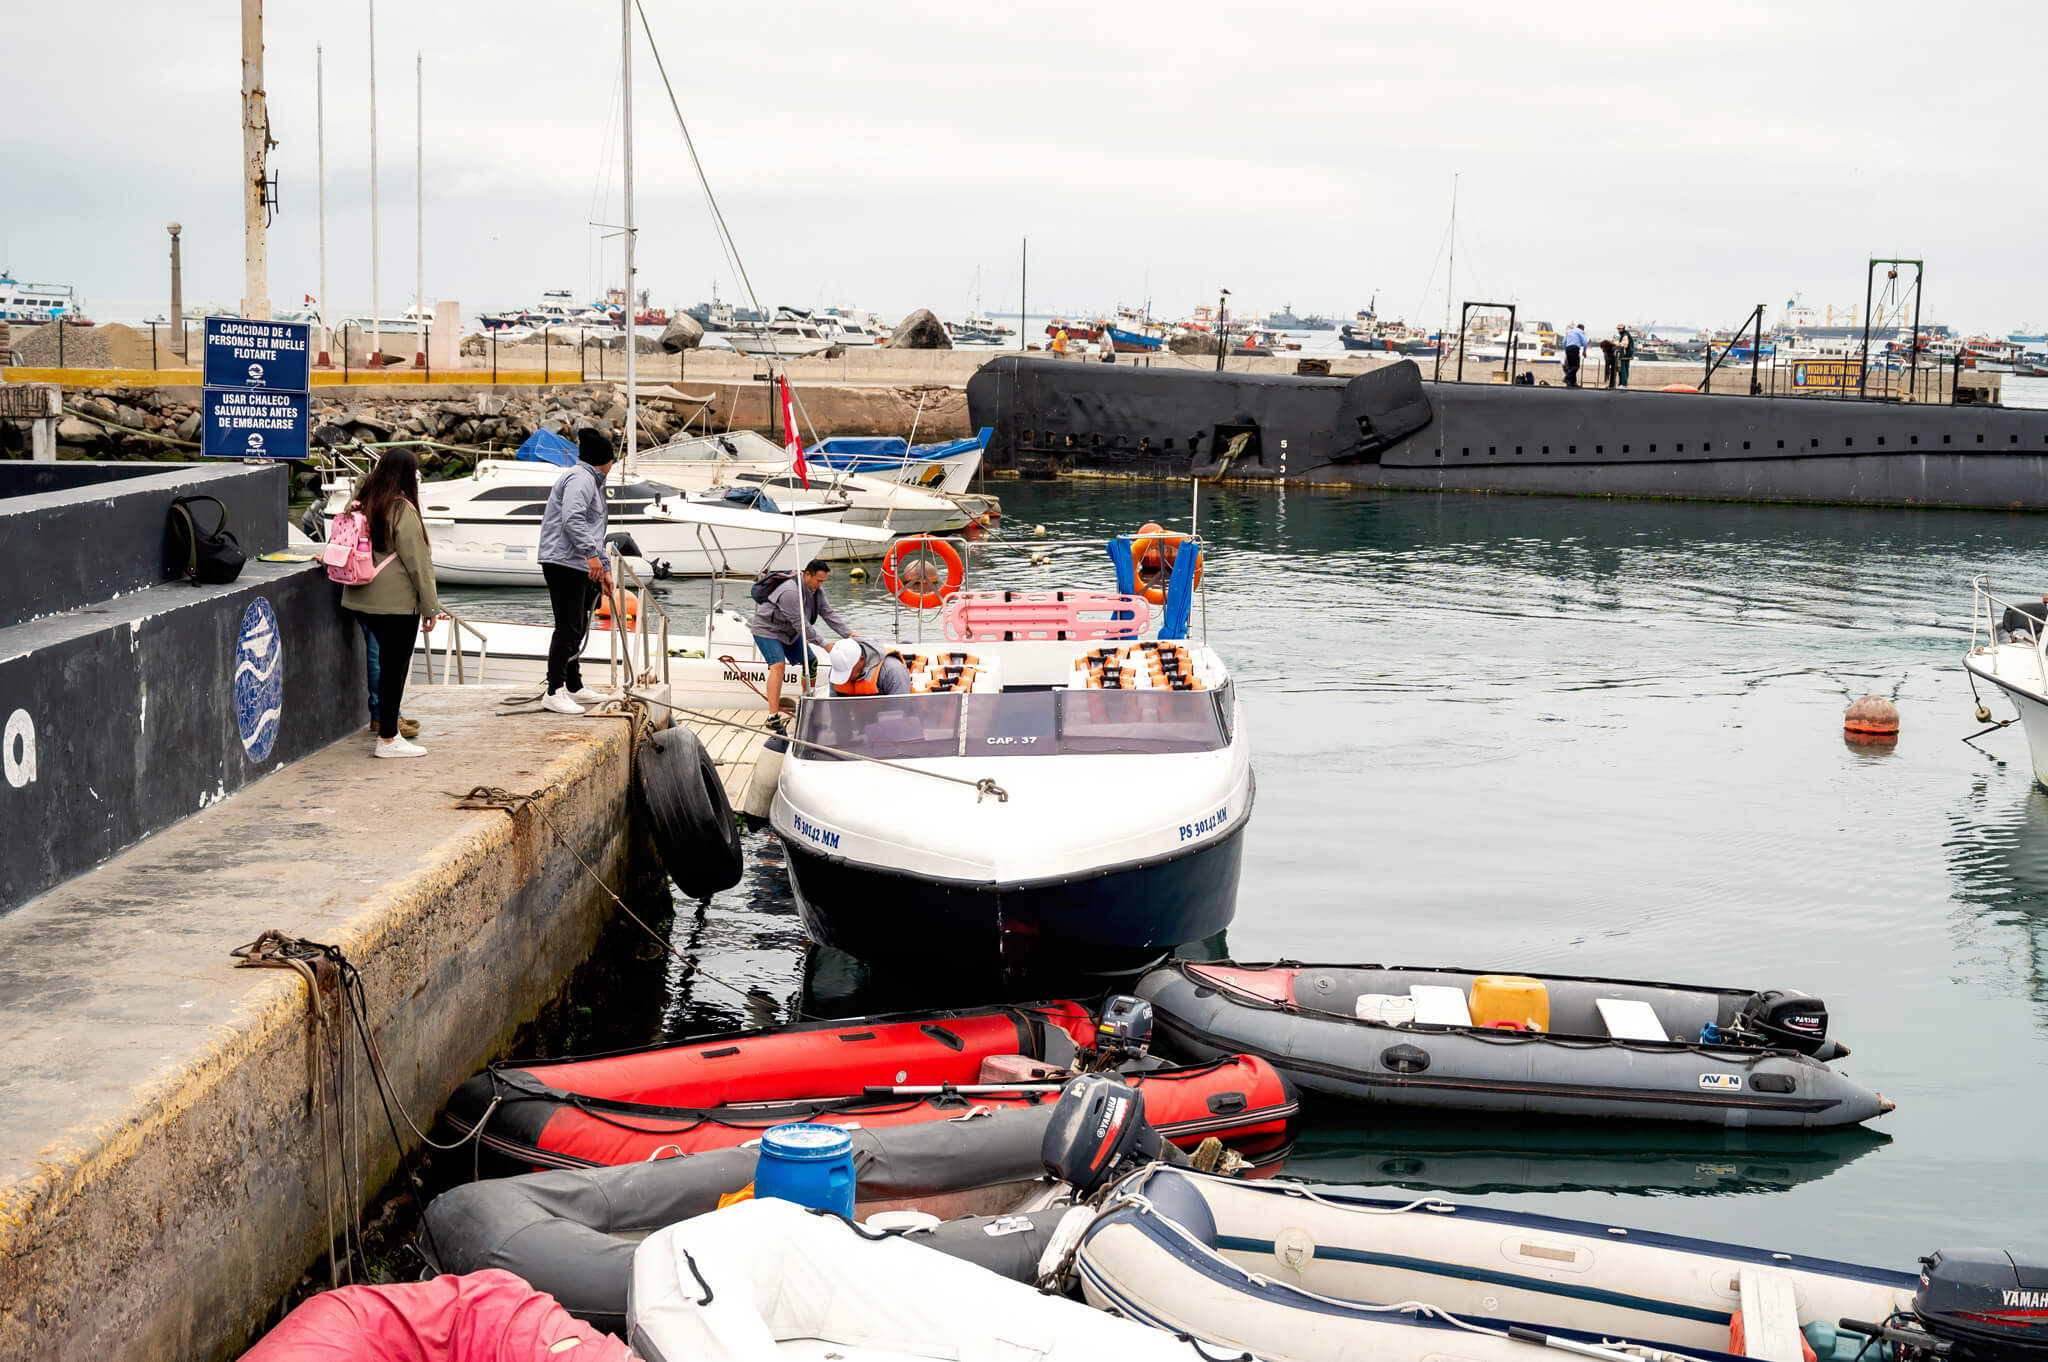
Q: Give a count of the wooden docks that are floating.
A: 1